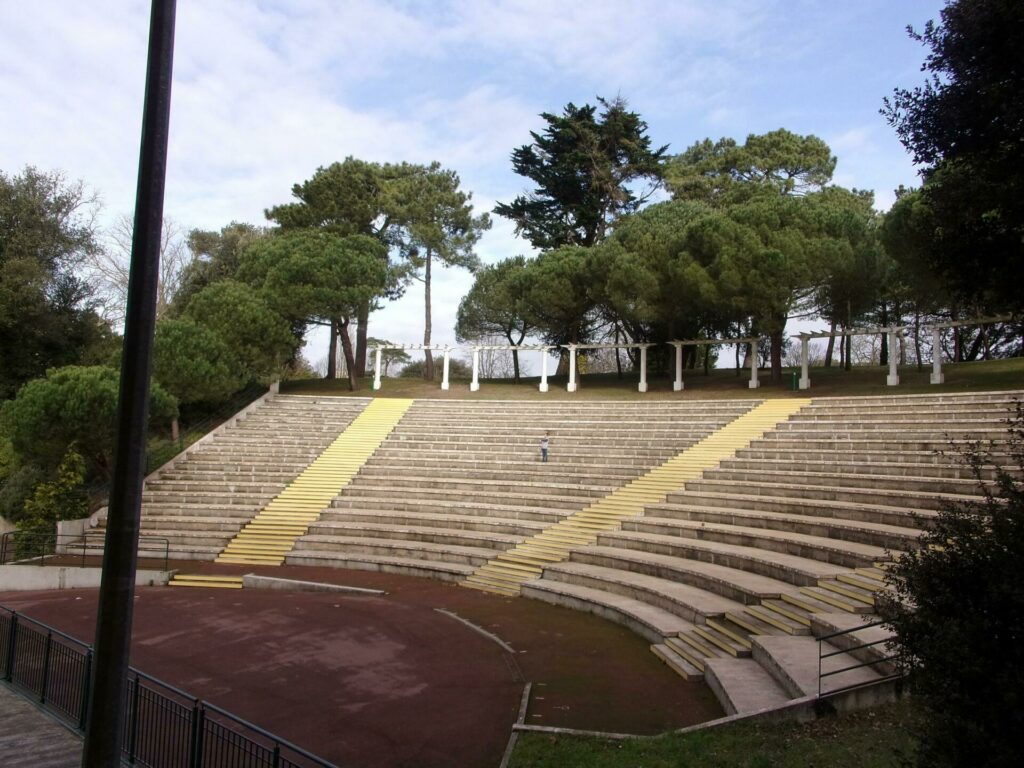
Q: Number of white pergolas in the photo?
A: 6